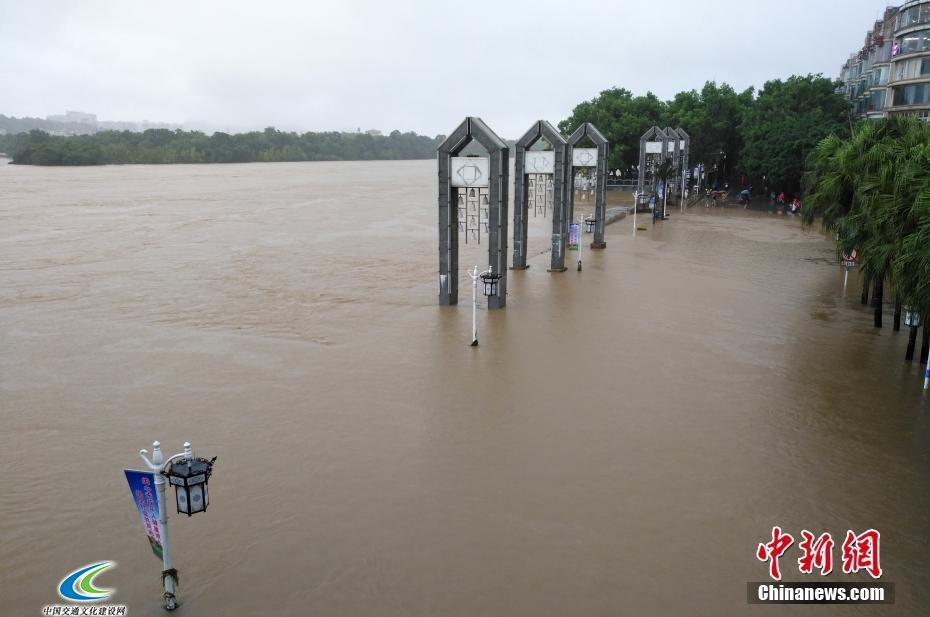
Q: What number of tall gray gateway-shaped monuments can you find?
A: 6